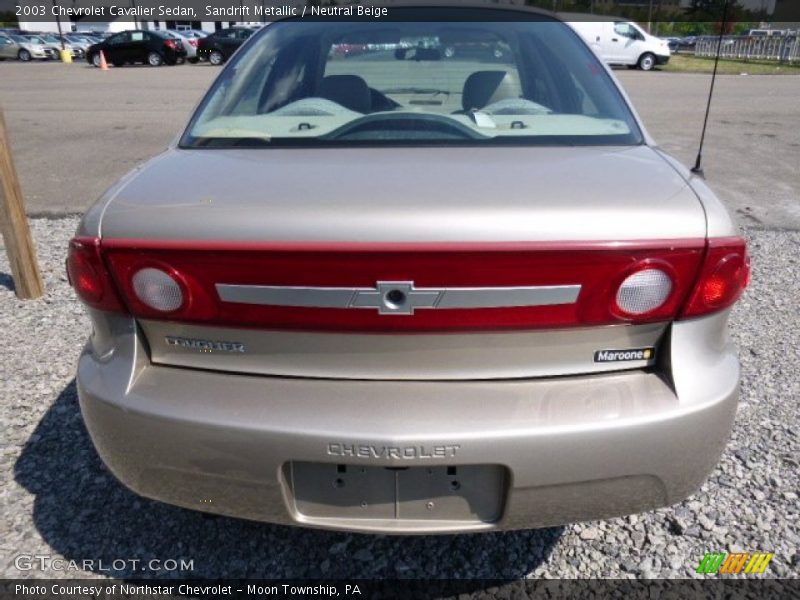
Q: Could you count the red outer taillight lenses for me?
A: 2